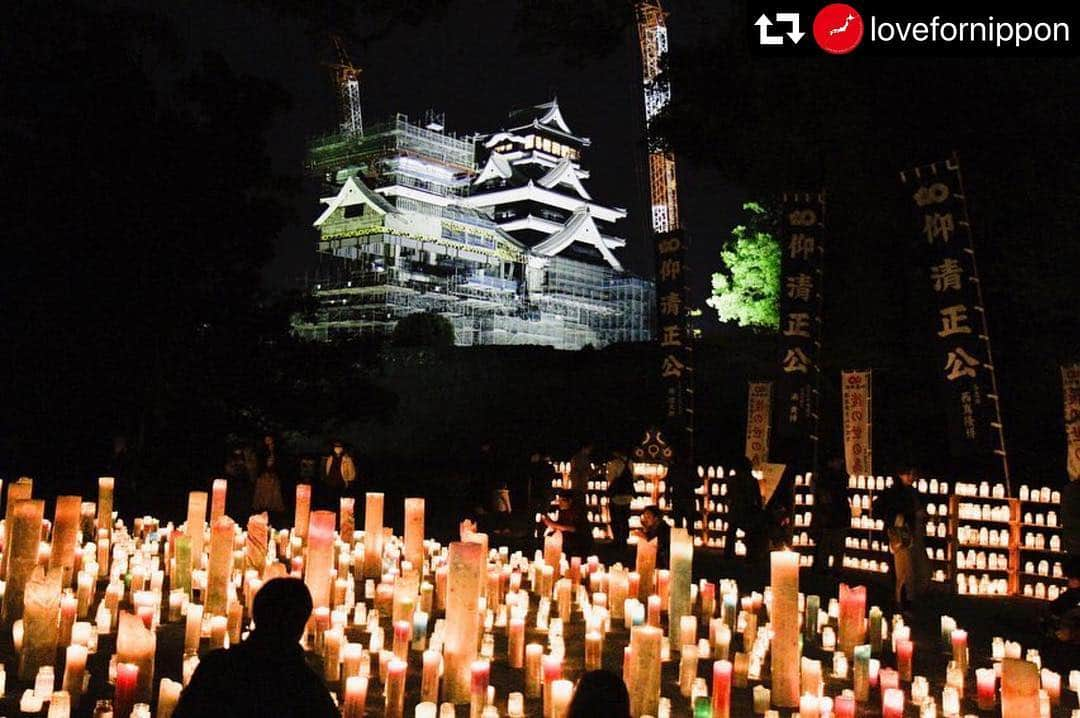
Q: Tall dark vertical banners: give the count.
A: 3